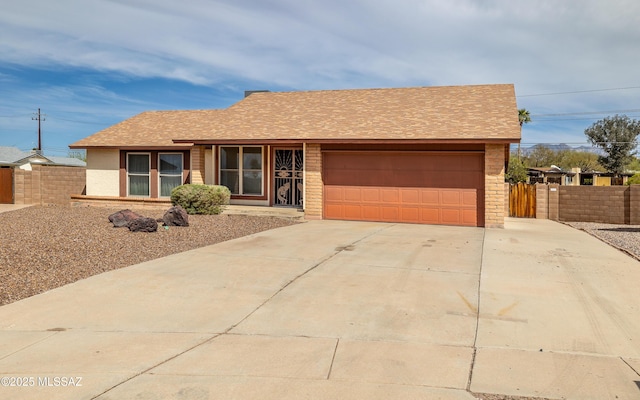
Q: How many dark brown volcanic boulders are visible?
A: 3